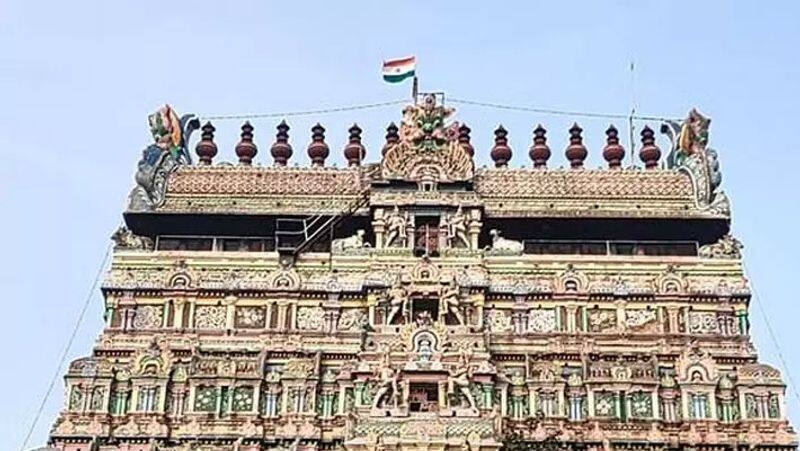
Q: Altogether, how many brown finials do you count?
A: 12